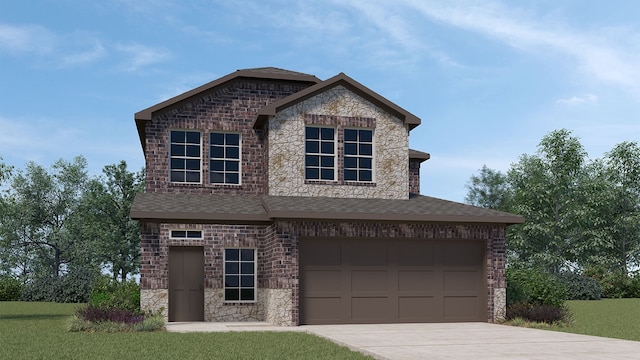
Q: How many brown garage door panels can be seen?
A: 12